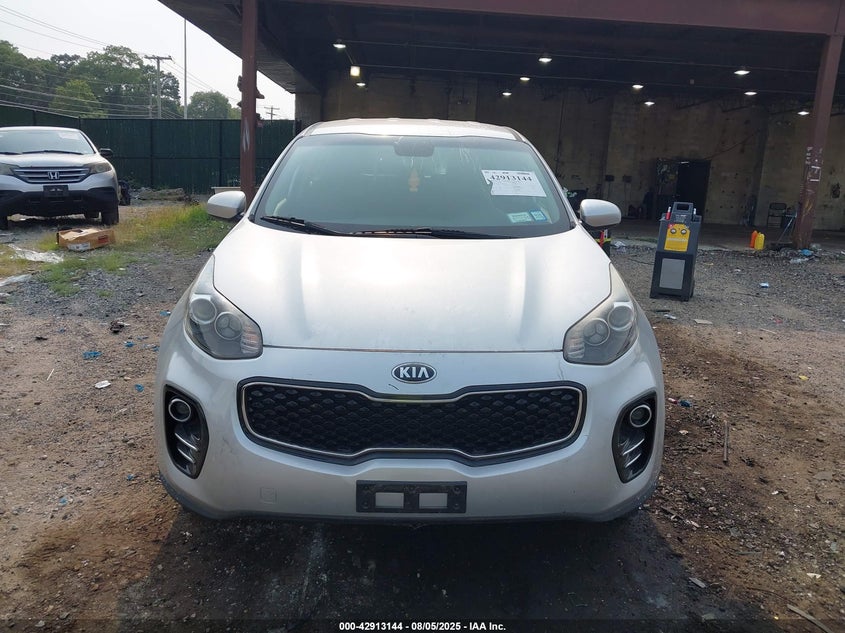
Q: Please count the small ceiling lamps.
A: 11